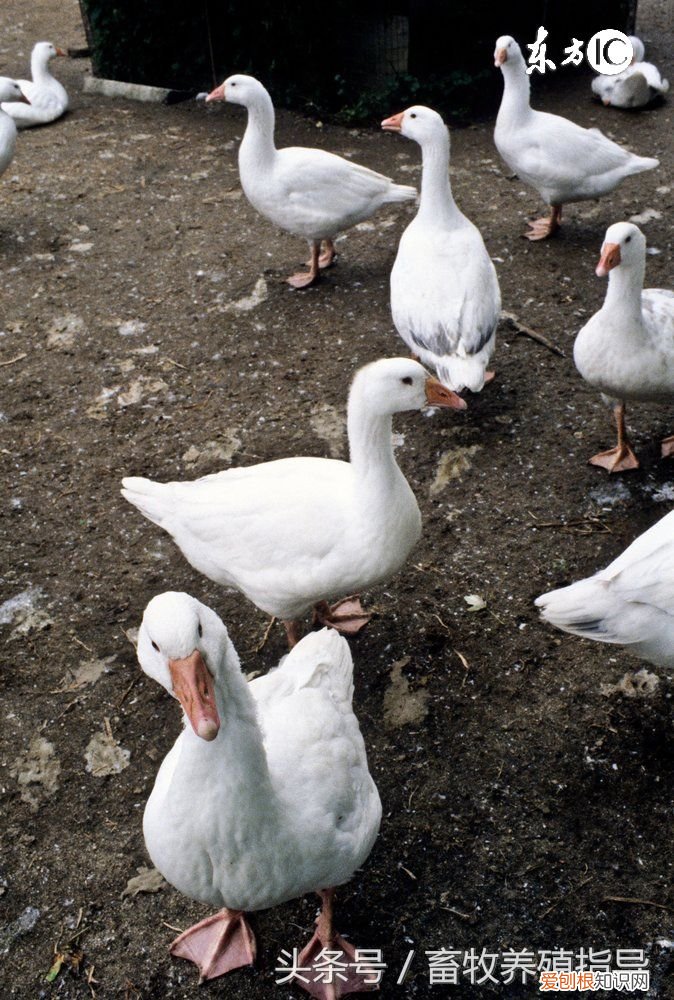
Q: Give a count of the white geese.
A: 10